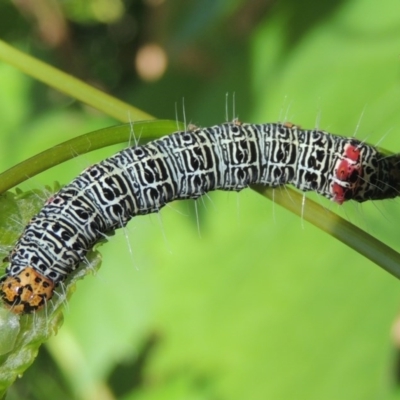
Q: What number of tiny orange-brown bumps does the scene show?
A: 3